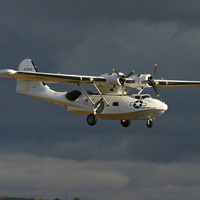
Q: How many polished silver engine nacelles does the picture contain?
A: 2